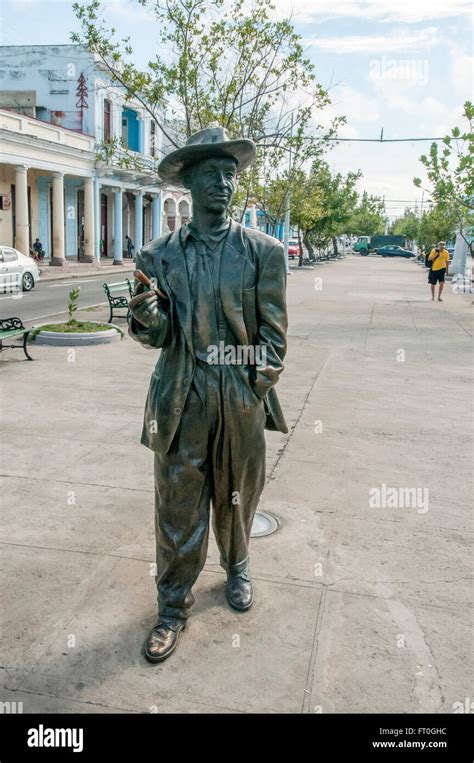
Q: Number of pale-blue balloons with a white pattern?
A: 0